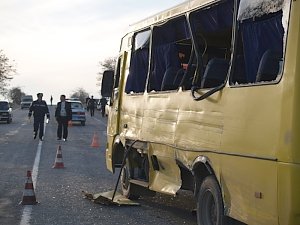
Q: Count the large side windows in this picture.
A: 4